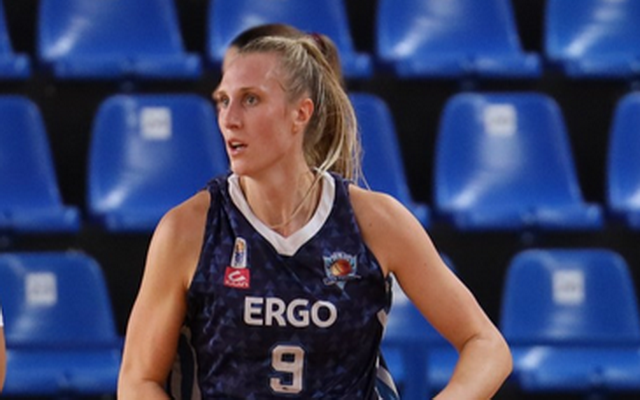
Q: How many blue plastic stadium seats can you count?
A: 13